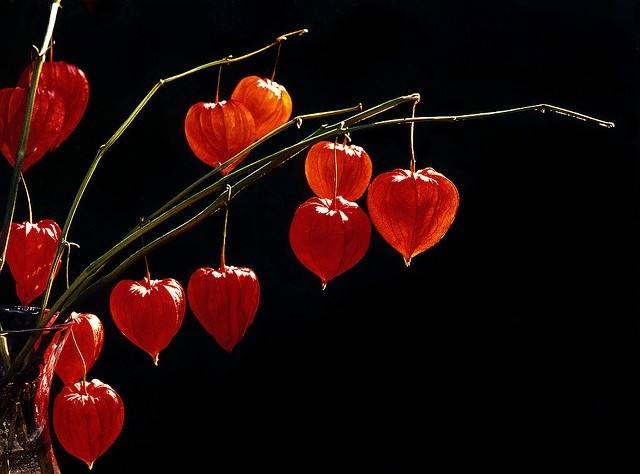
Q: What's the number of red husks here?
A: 12